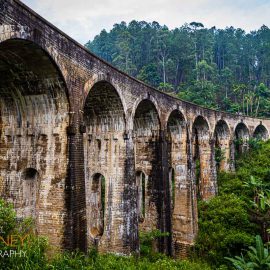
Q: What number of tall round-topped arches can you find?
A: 8